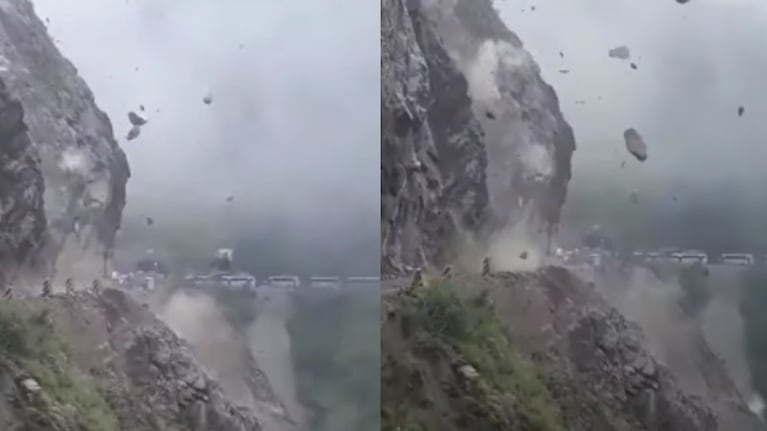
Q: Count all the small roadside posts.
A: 7